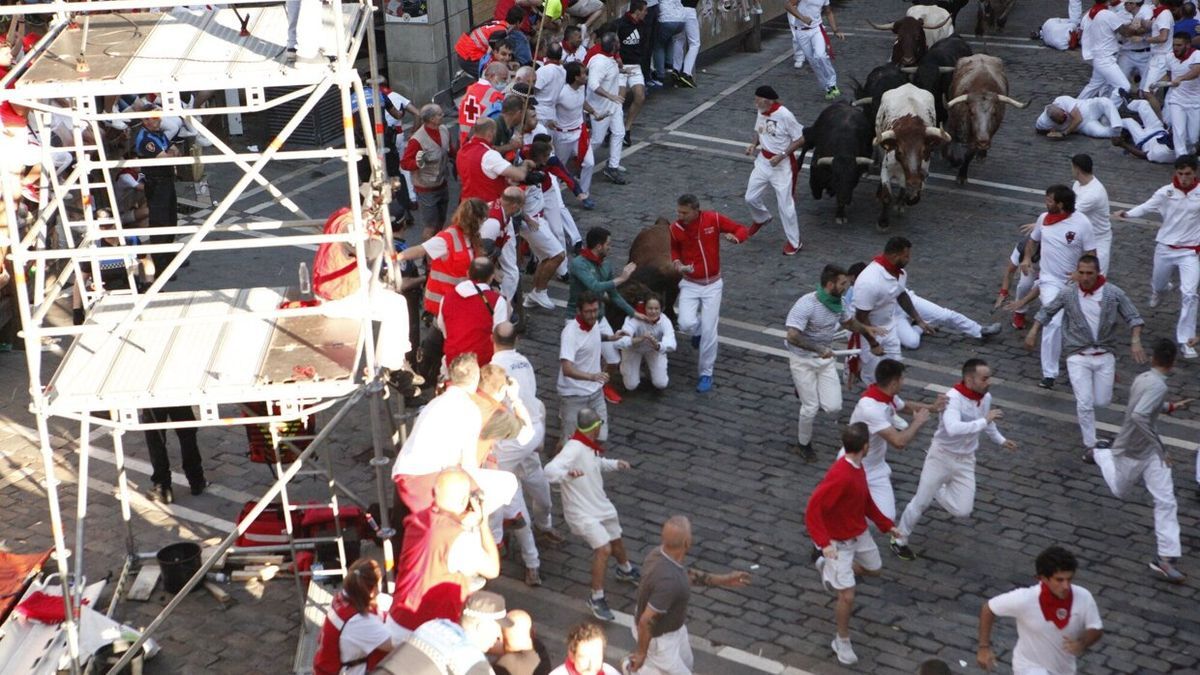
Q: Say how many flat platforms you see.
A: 2